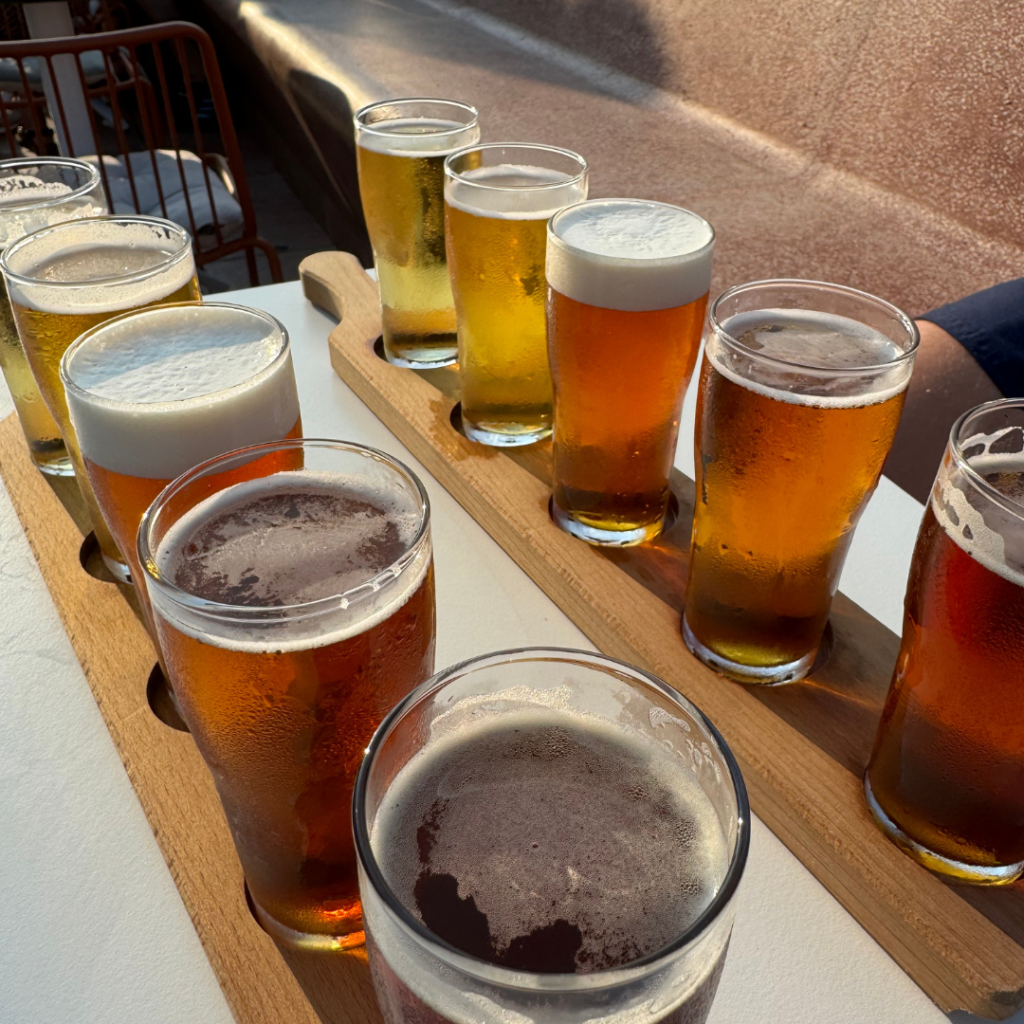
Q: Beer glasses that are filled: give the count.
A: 10